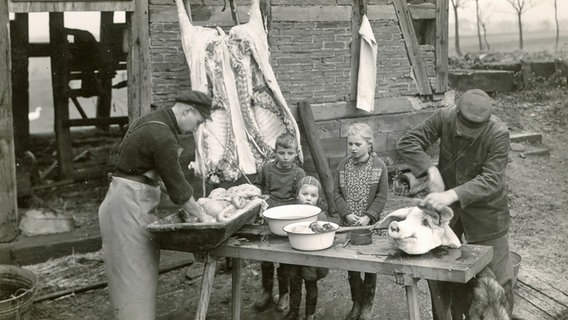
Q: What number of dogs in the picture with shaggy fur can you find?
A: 1